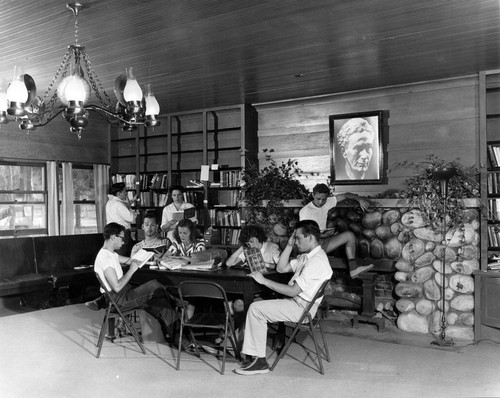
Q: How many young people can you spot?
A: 8